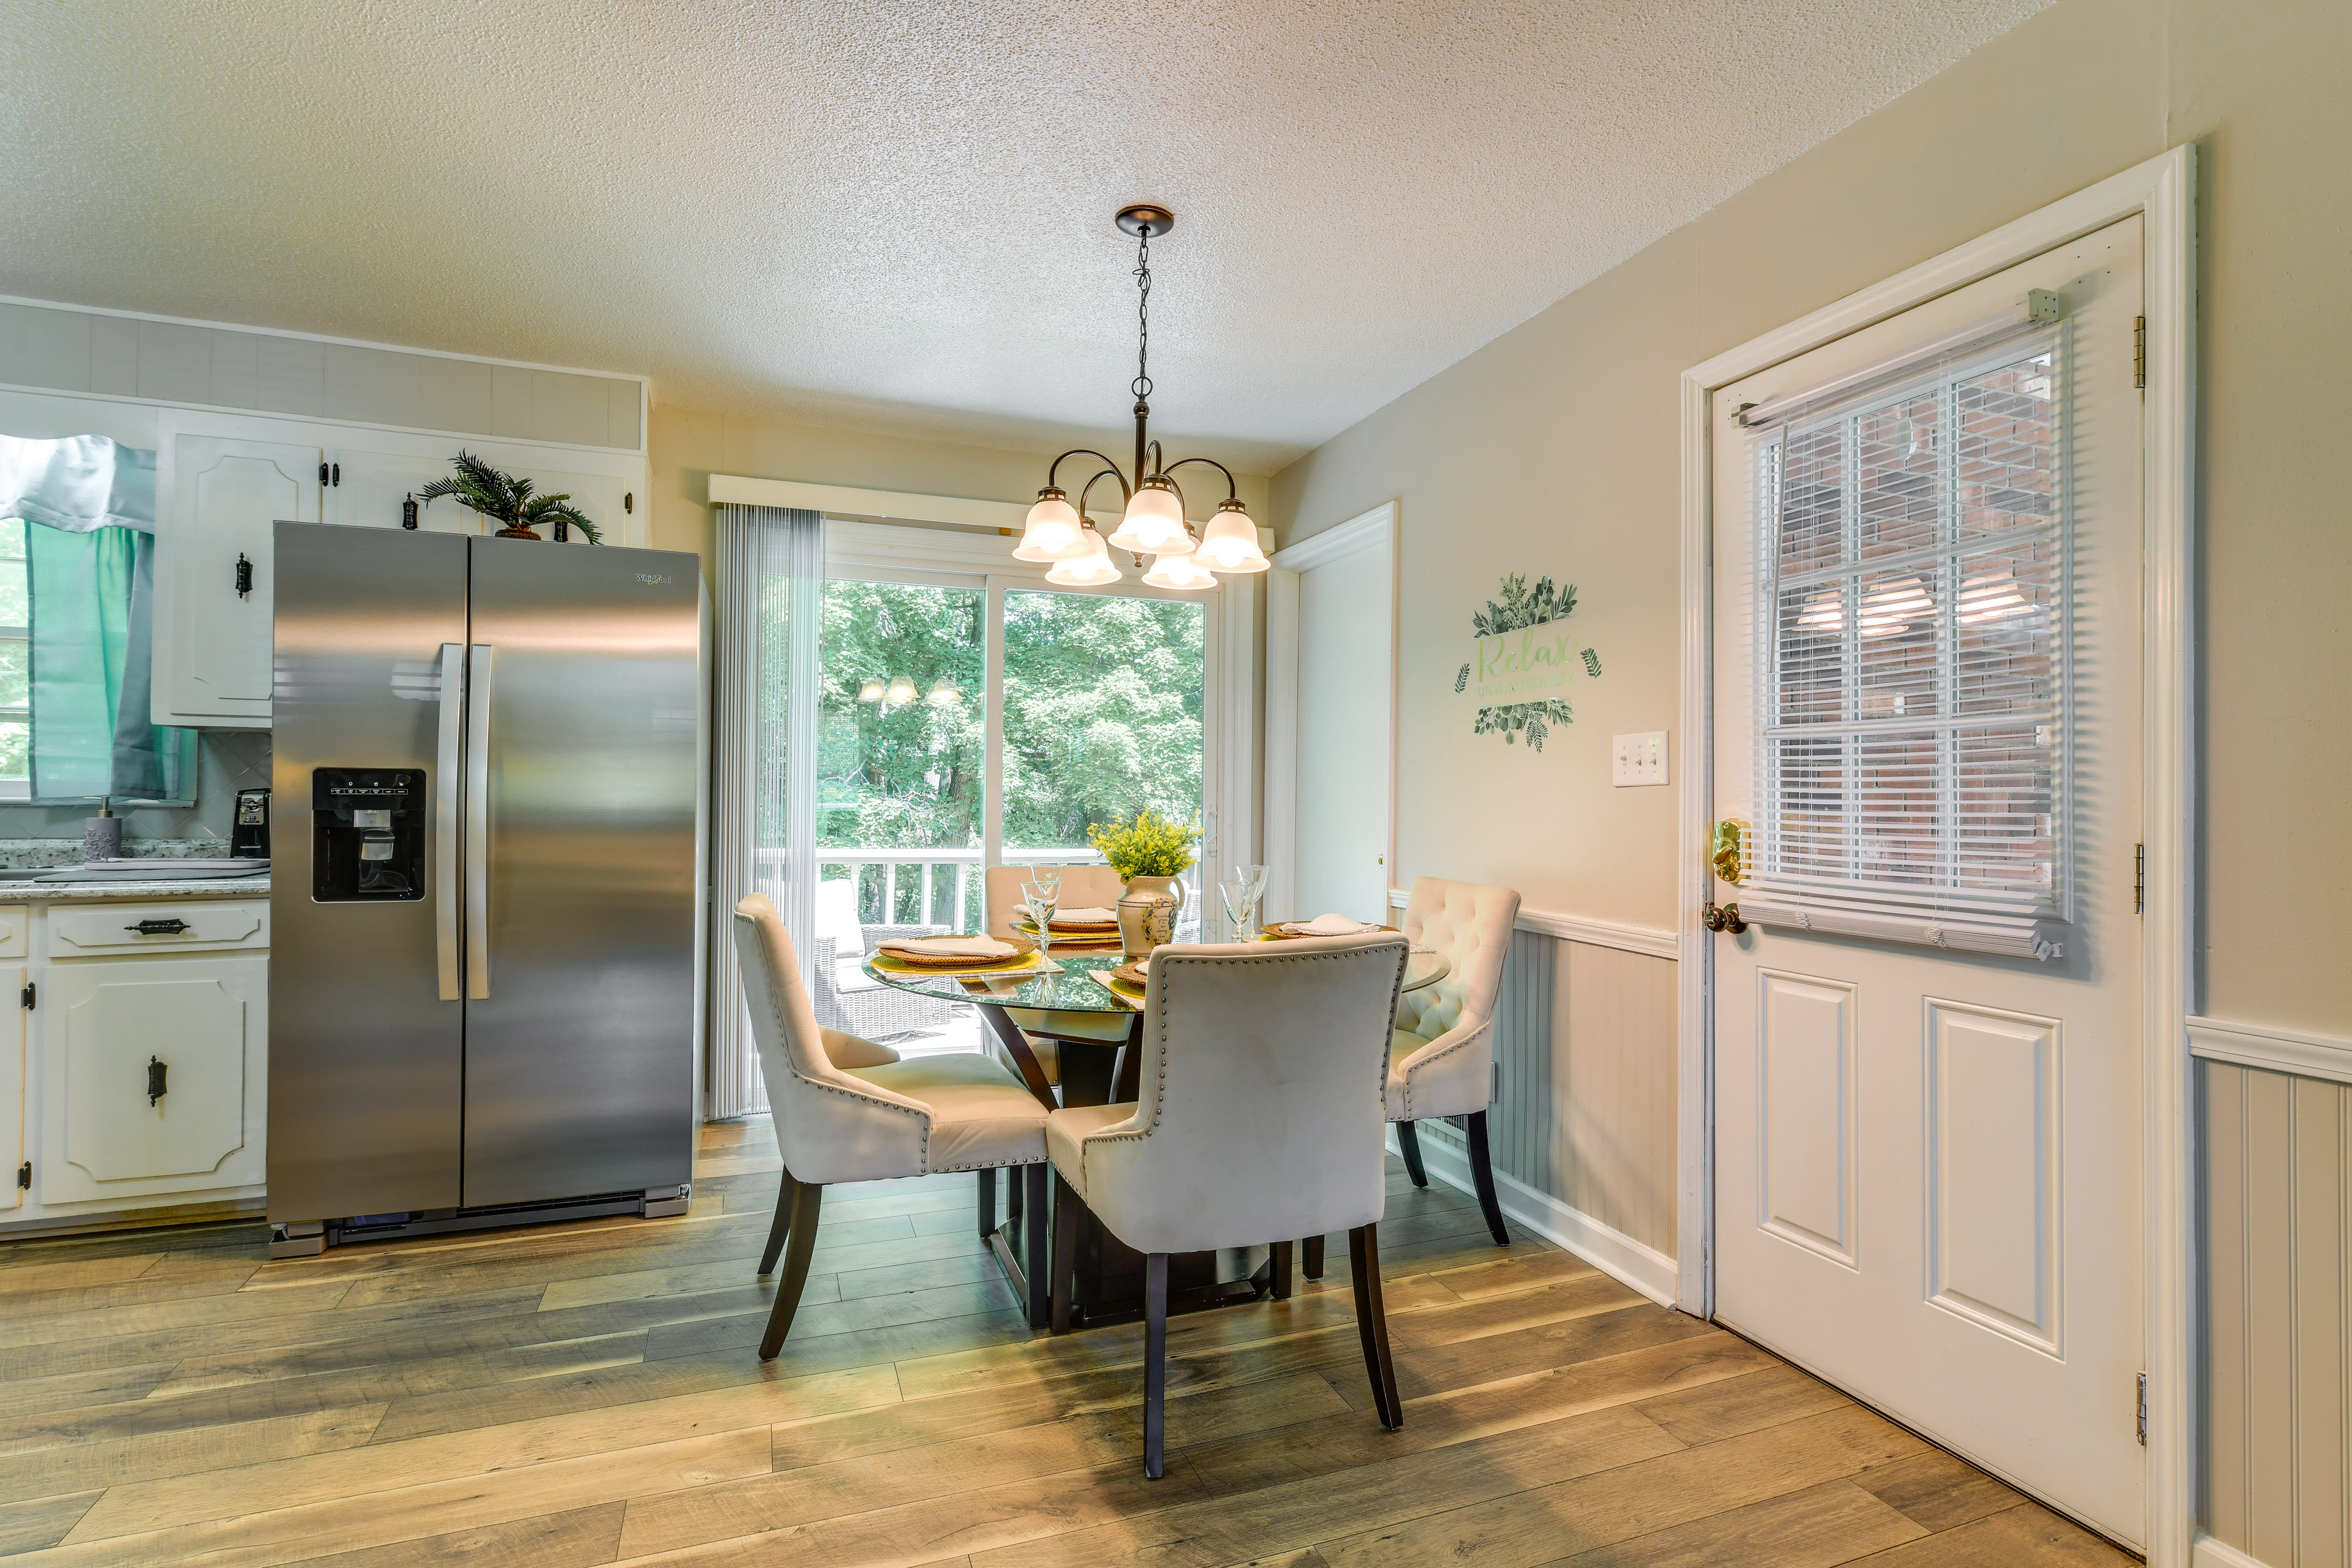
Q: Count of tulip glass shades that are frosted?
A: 5